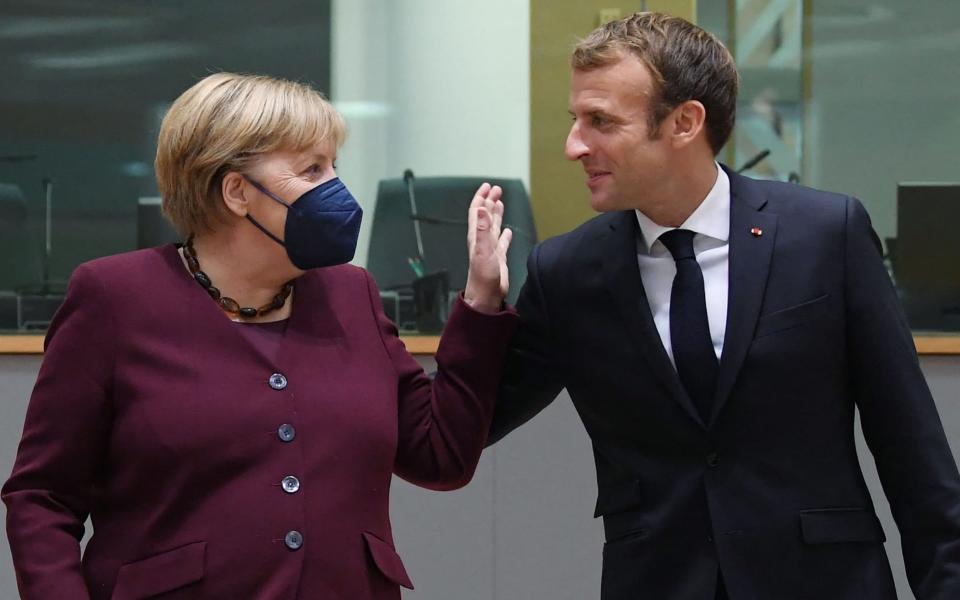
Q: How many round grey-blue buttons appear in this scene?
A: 4